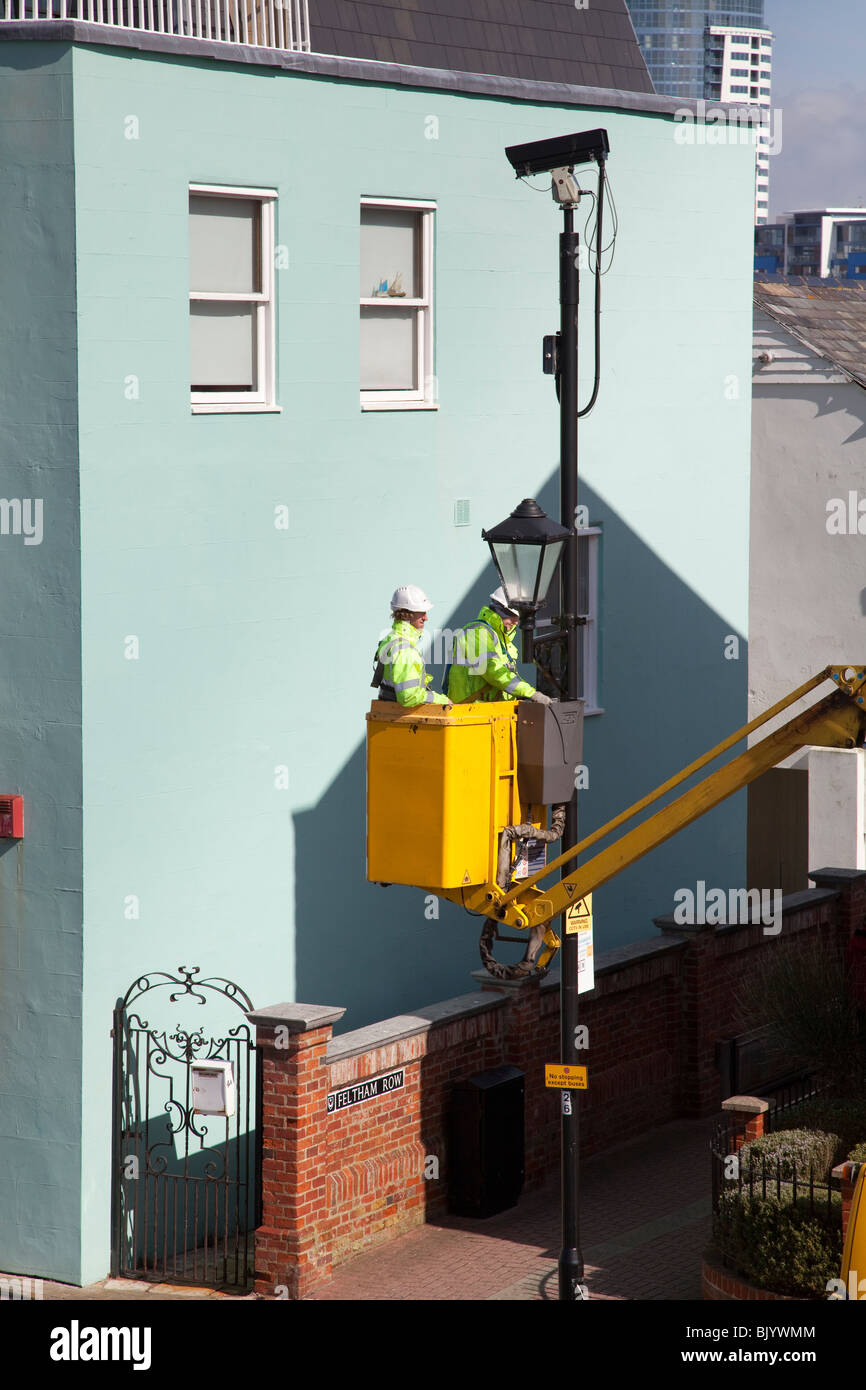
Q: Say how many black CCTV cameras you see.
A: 1